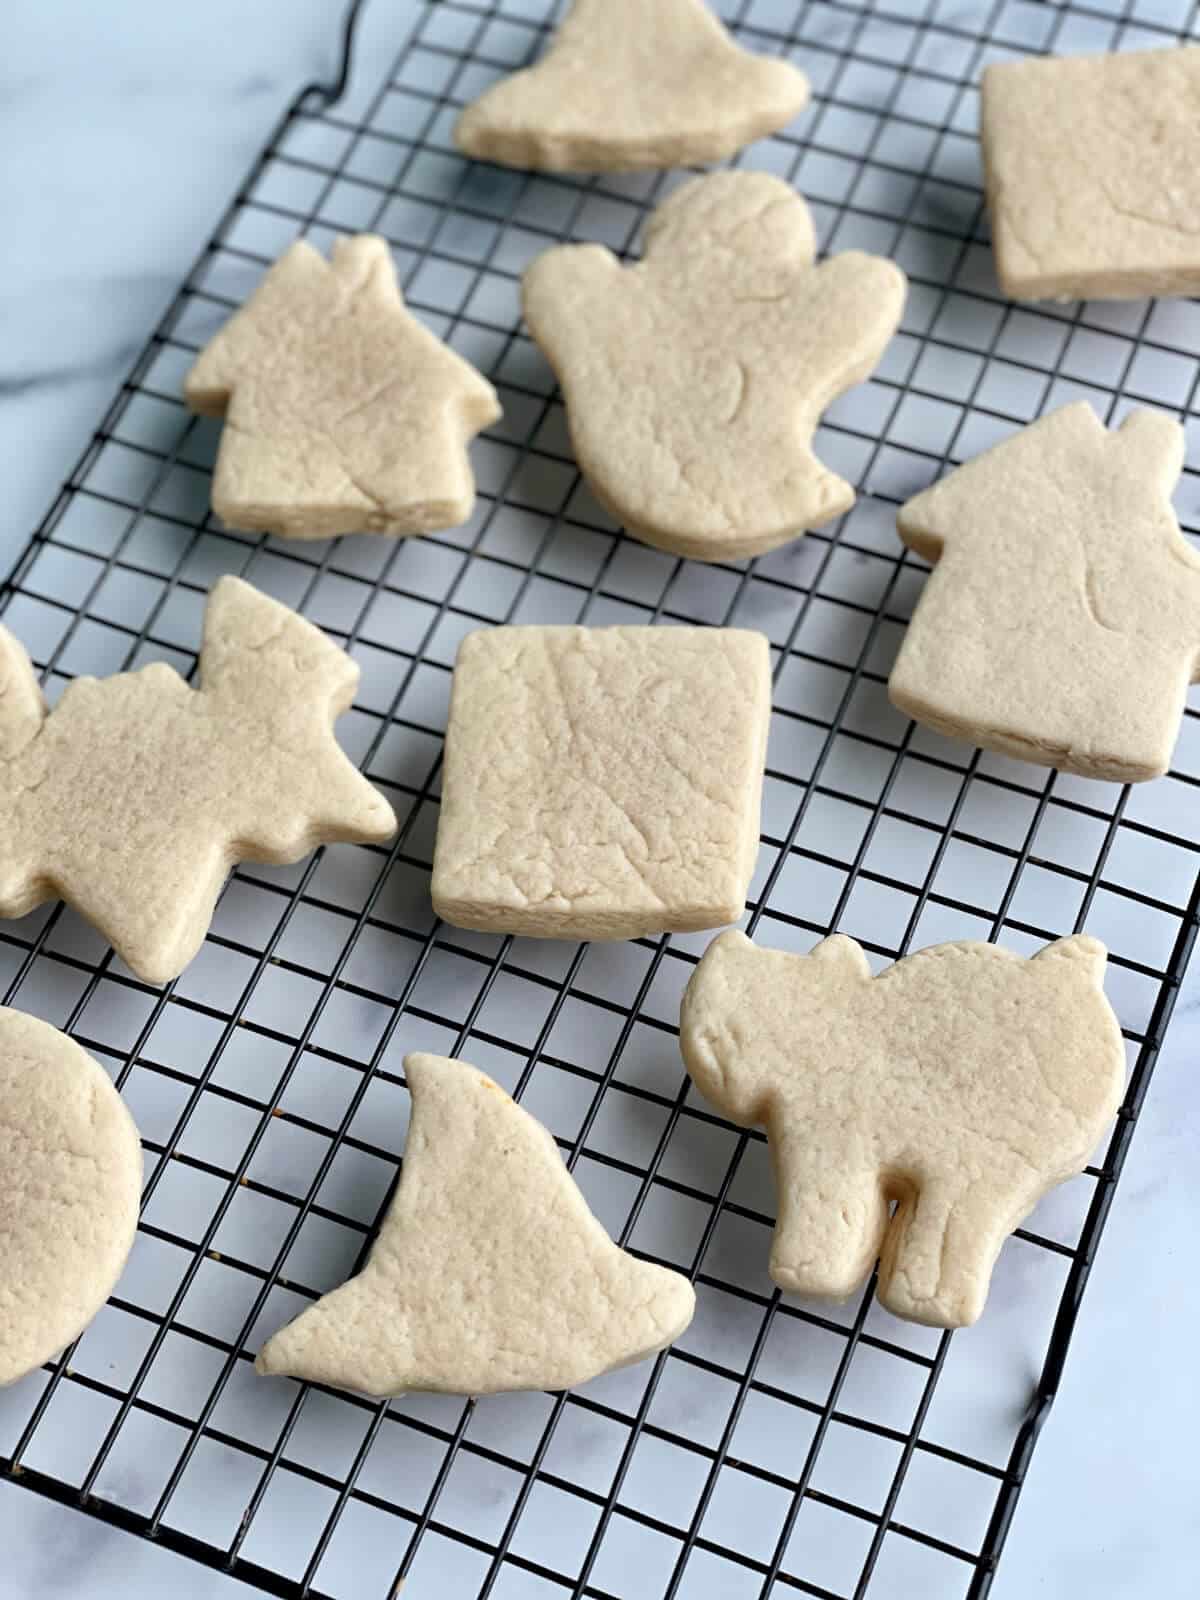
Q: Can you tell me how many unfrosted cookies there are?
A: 10